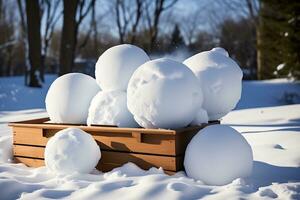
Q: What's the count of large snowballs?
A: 7